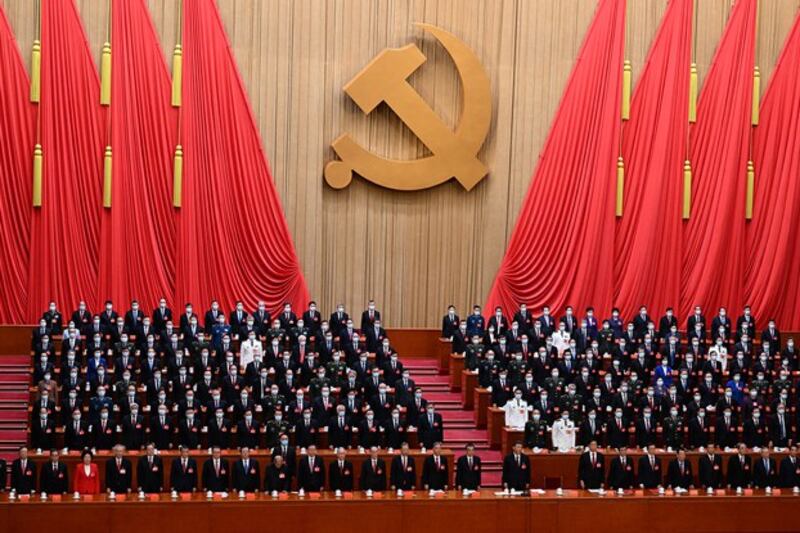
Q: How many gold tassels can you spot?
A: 12